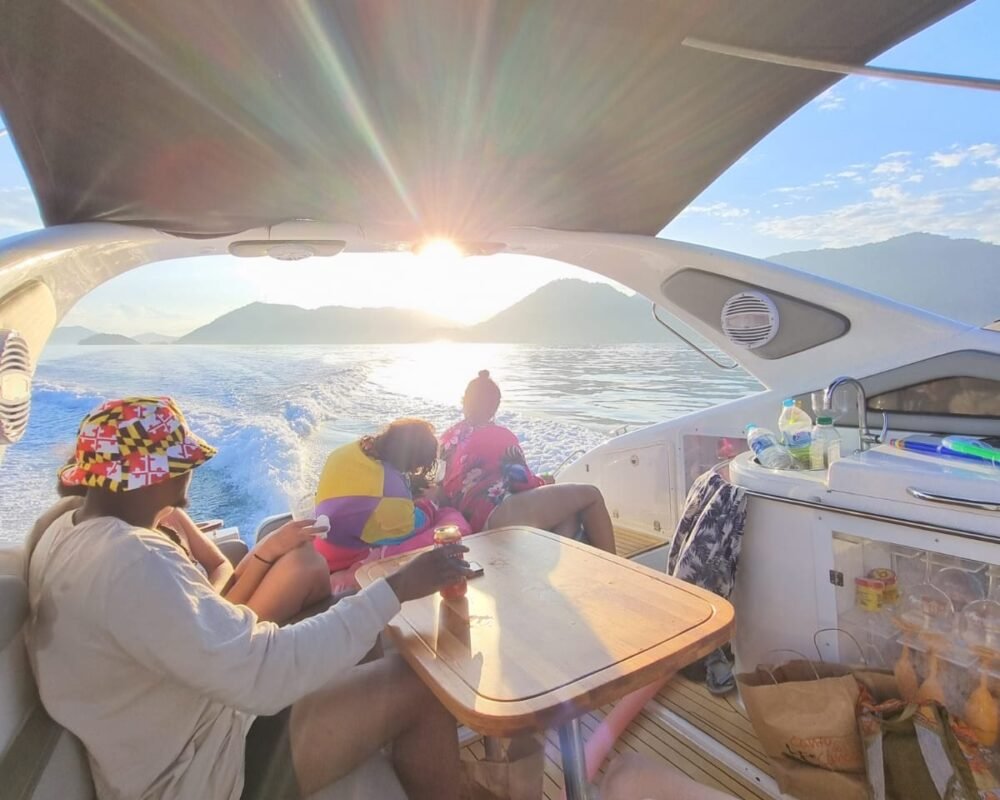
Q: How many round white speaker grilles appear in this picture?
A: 2